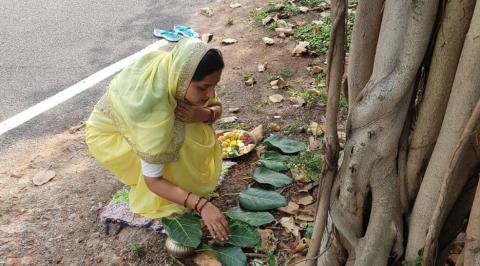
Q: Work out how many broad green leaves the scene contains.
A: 8